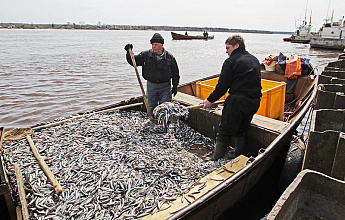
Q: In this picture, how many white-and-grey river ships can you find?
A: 2